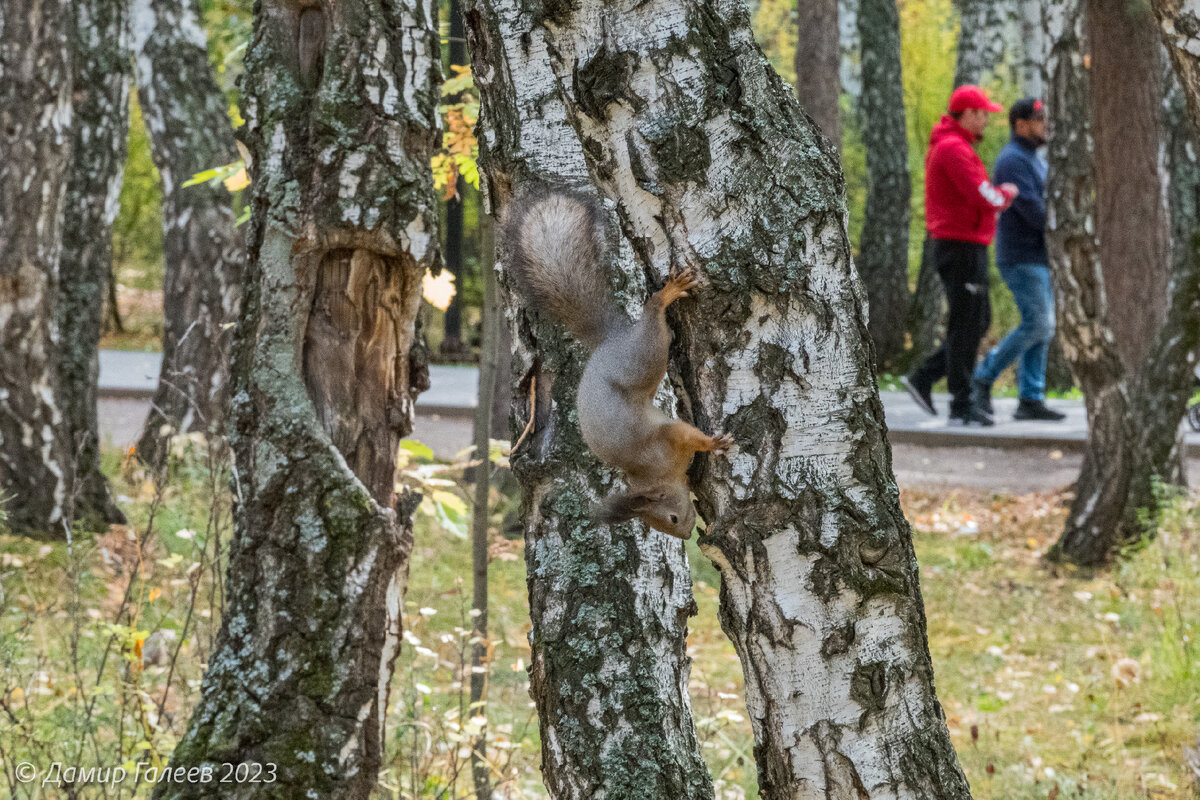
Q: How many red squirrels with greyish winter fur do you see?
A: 1